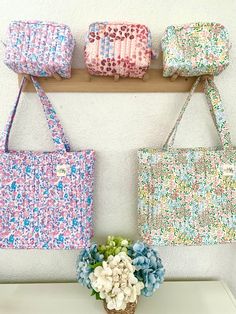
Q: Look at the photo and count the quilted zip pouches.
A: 3